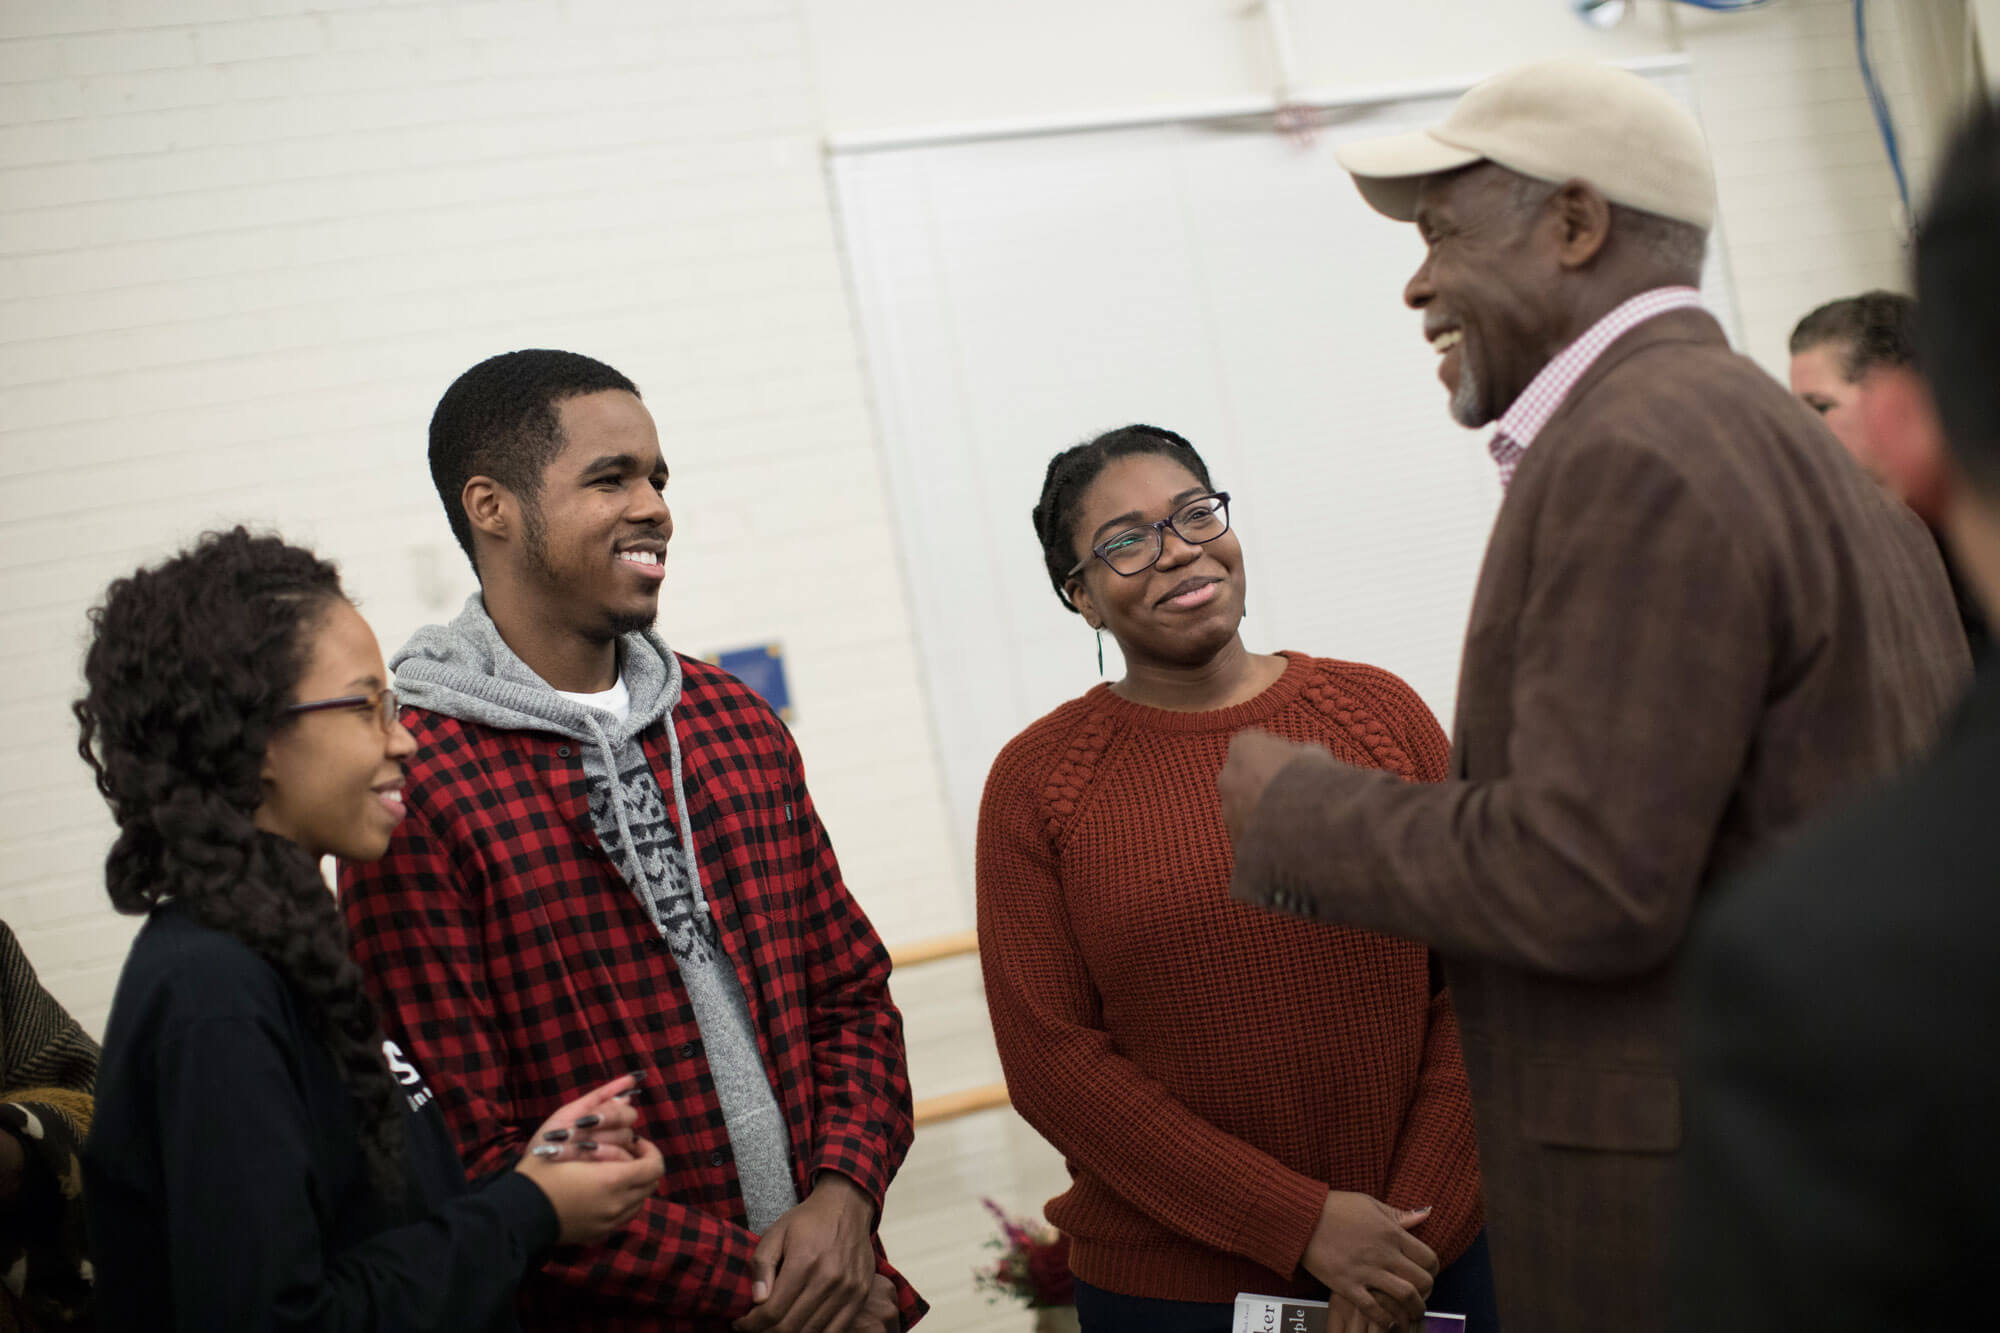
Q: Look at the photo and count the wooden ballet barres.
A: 2